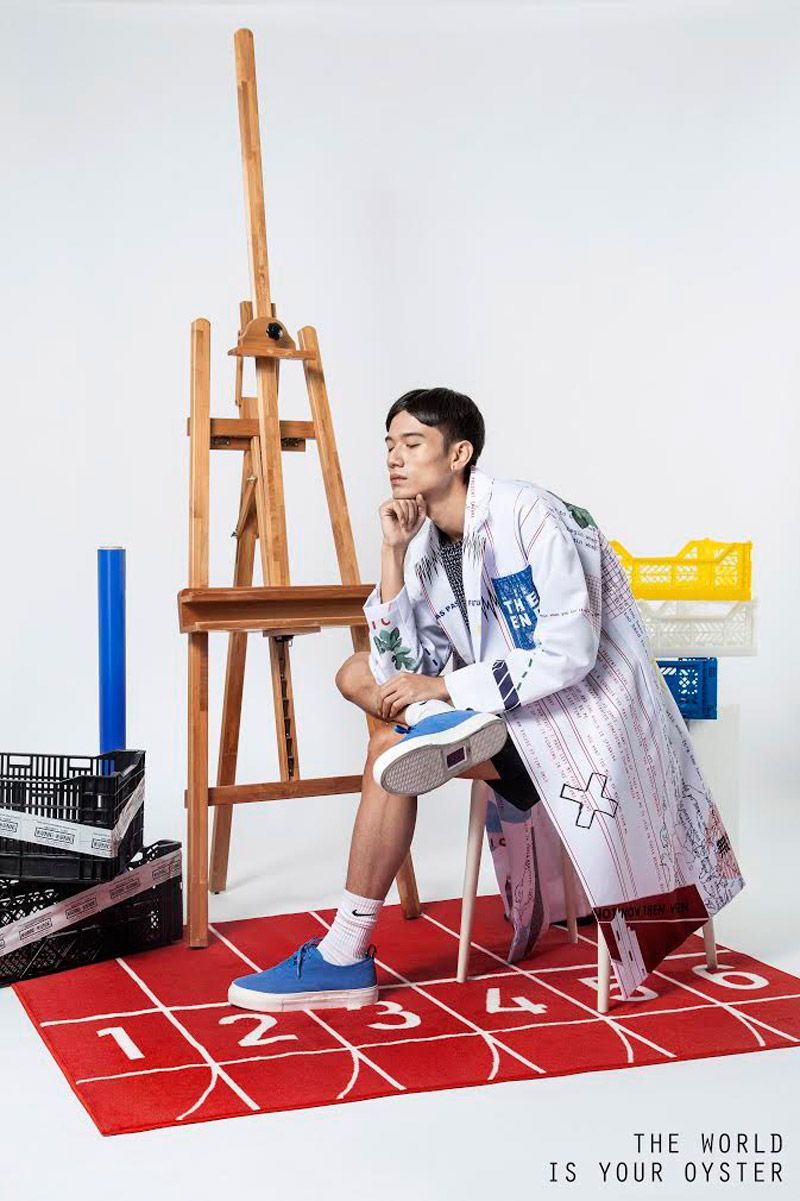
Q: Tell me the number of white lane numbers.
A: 6